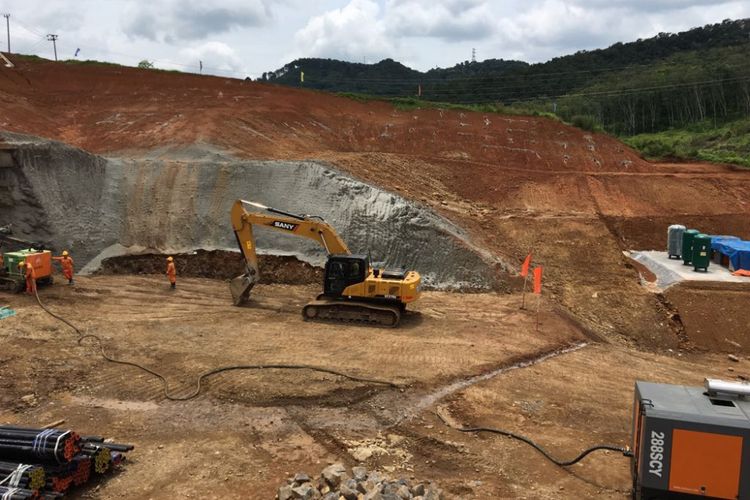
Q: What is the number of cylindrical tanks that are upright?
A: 3